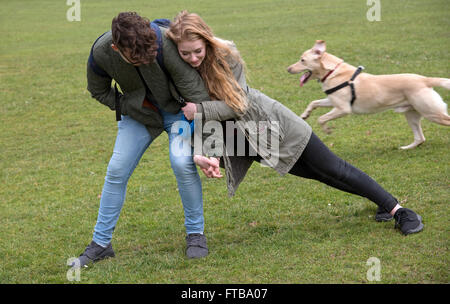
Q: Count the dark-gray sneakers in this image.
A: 2